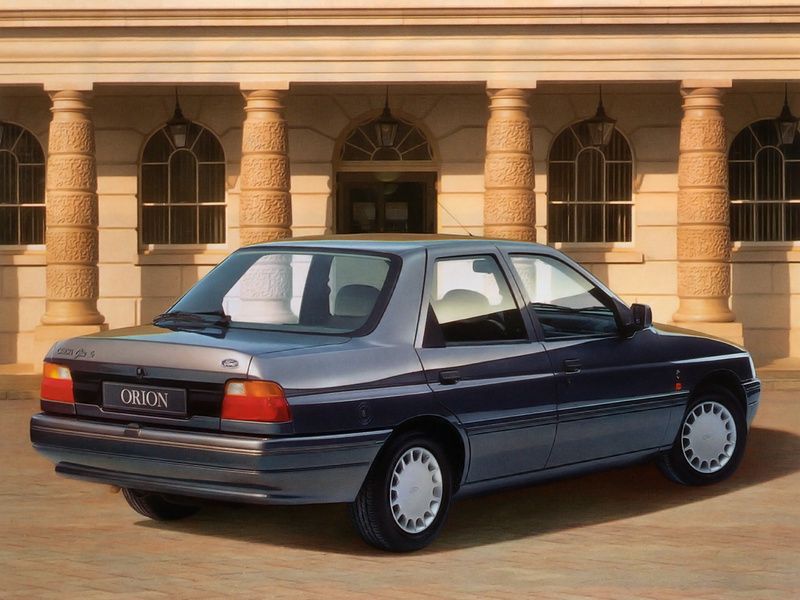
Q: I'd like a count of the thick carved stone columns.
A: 4